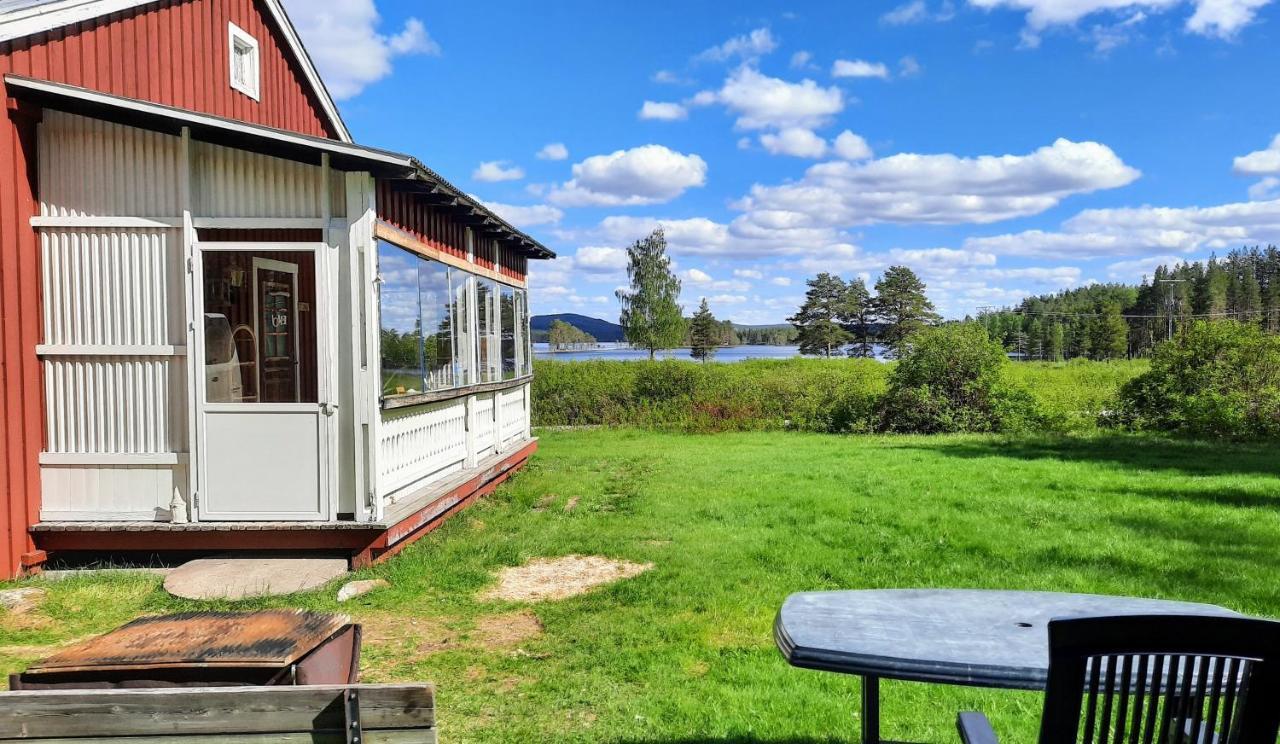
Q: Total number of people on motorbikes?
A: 0